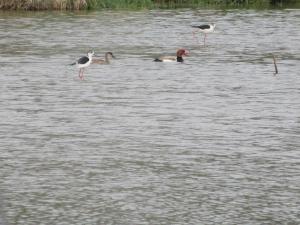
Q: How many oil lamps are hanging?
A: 0